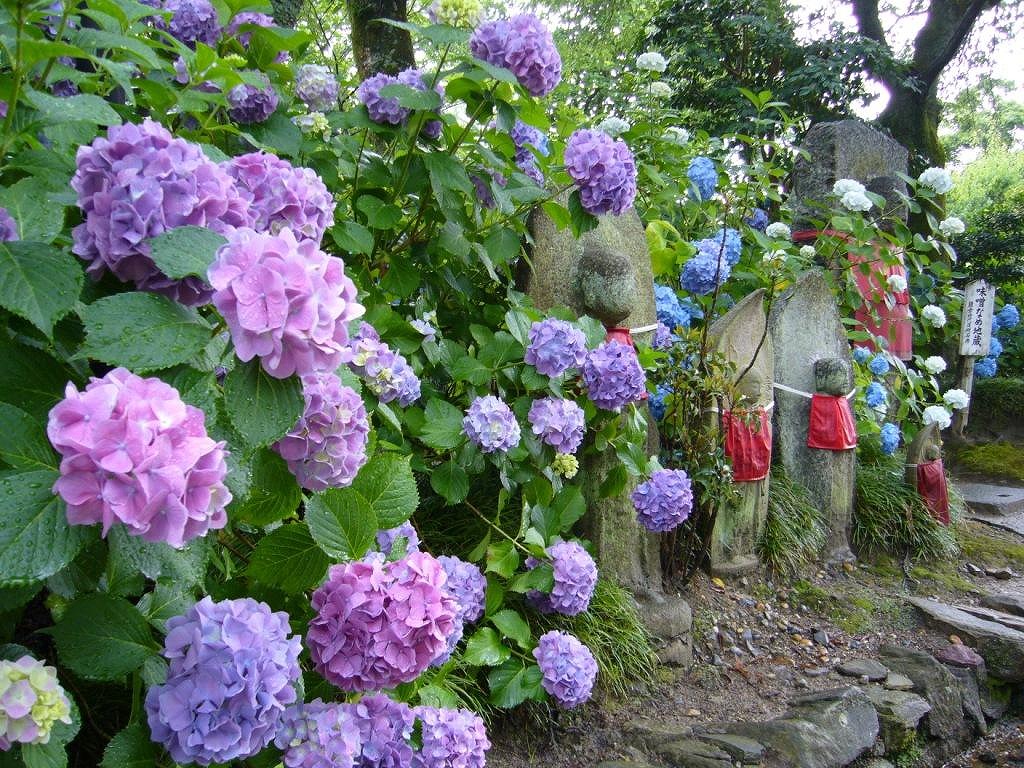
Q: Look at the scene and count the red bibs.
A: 5